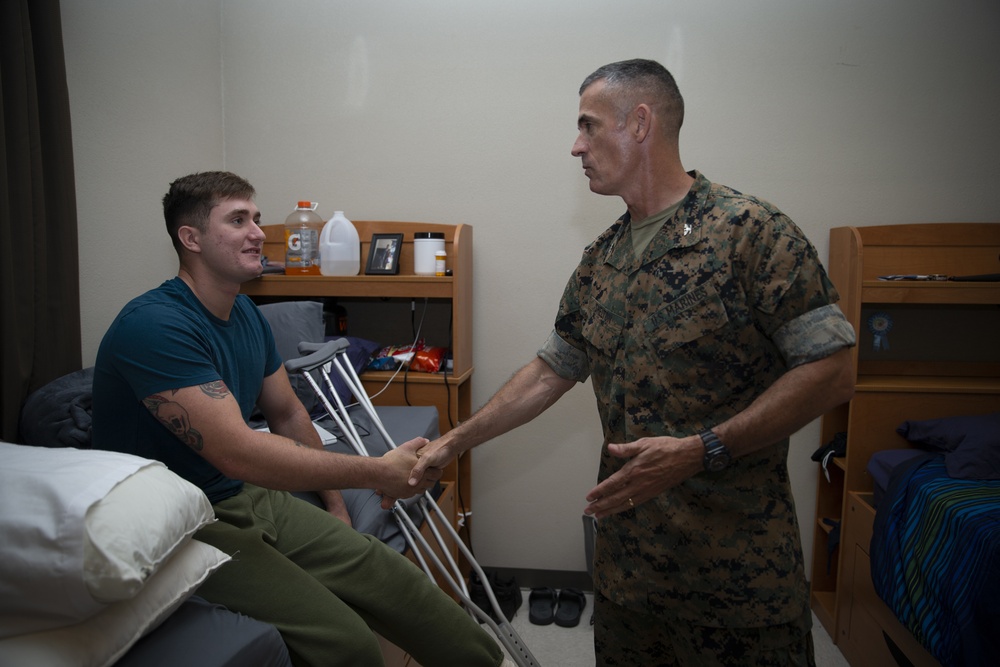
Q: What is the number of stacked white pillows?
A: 2